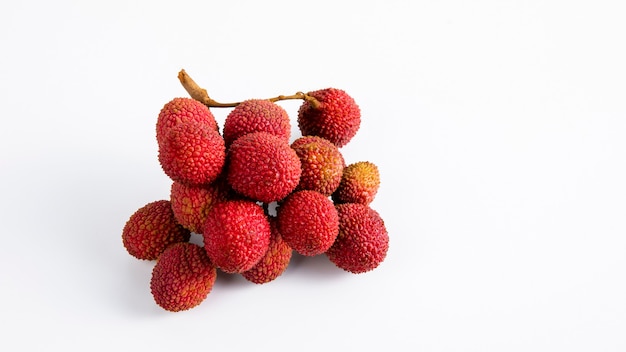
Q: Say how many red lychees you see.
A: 14